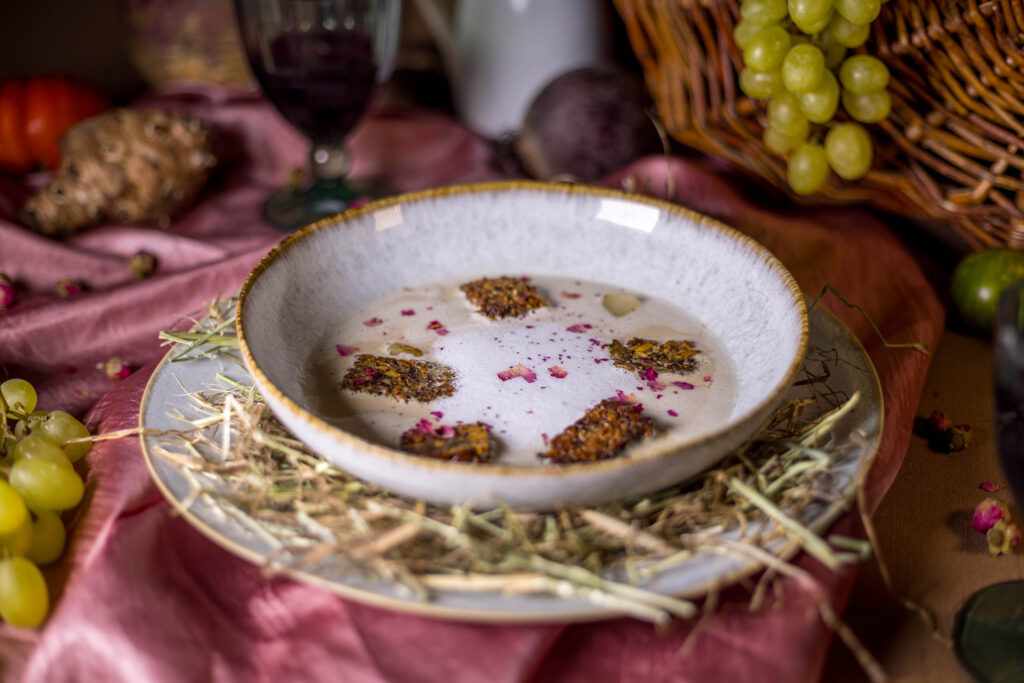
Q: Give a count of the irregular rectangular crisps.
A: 5